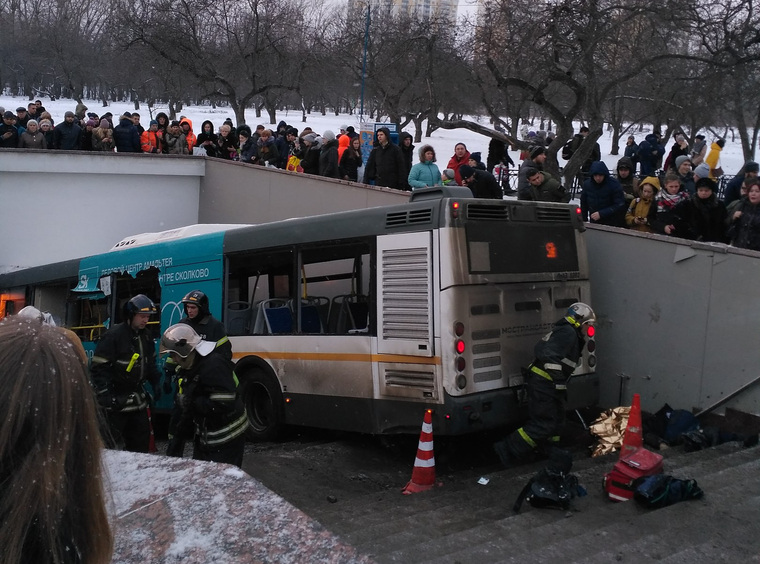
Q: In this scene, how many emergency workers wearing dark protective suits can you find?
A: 4